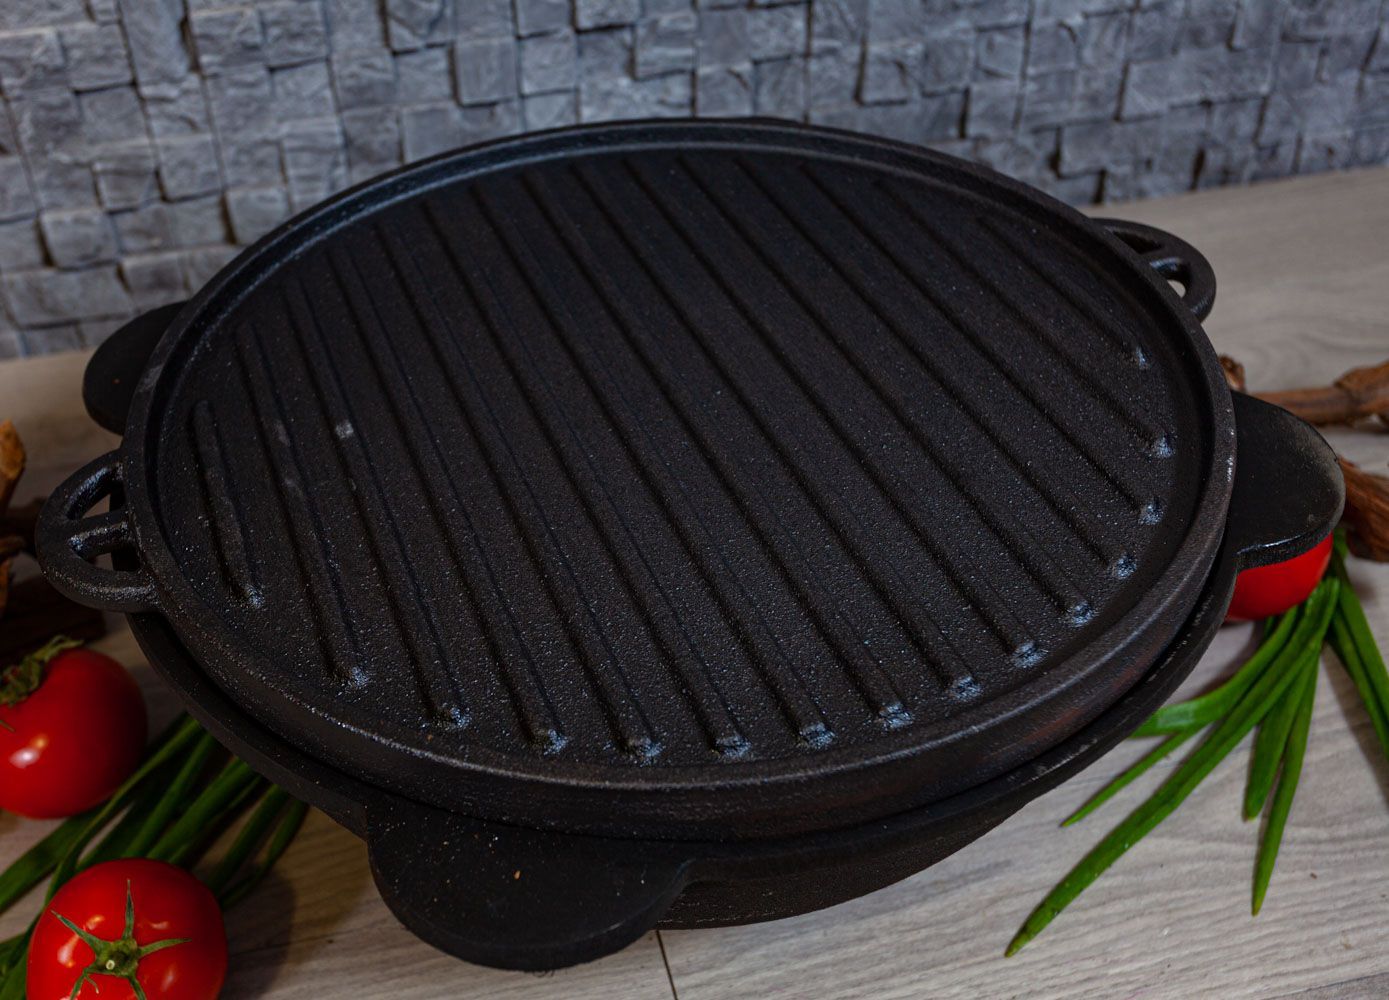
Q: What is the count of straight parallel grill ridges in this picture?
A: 15